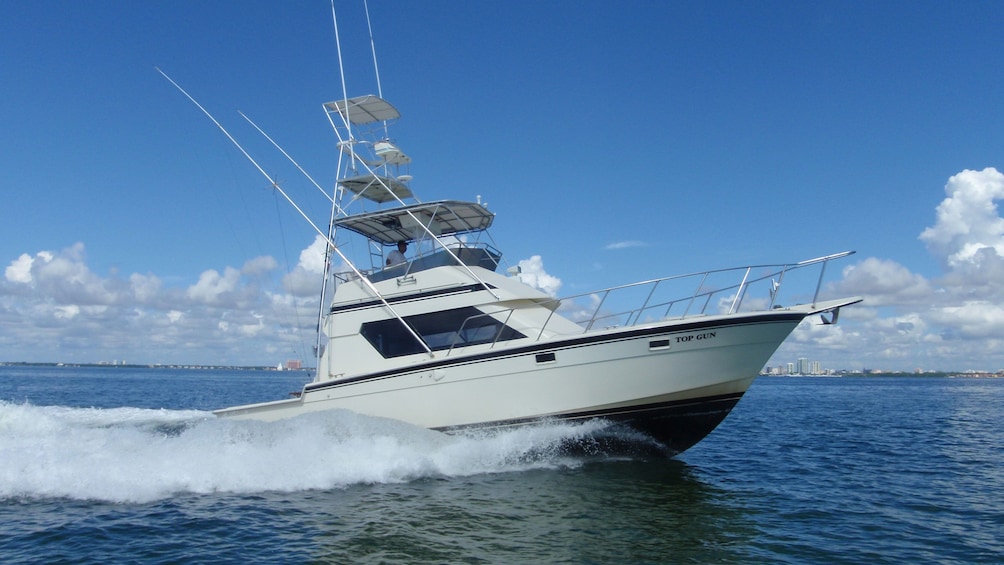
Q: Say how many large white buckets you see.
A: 0